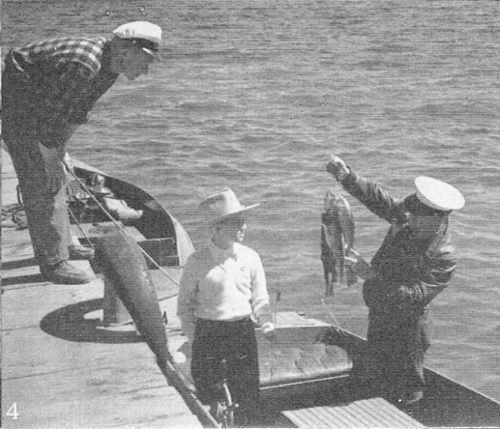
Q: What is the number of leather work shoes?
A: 2